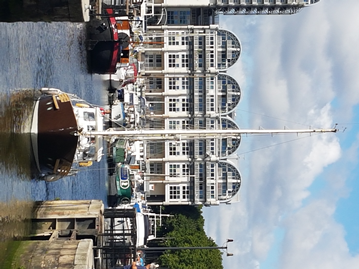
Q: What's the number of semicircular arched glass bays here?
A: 4